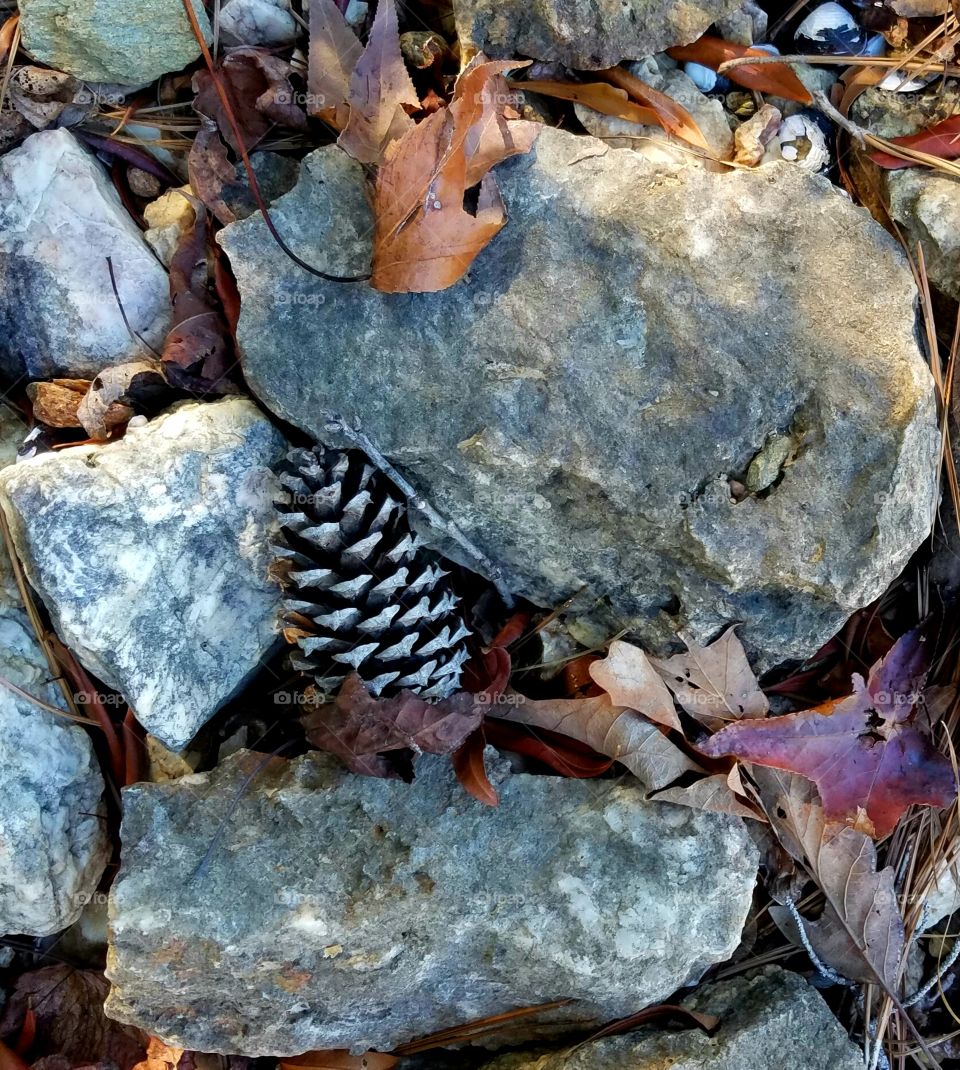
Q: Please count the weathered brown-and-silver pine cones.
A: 1